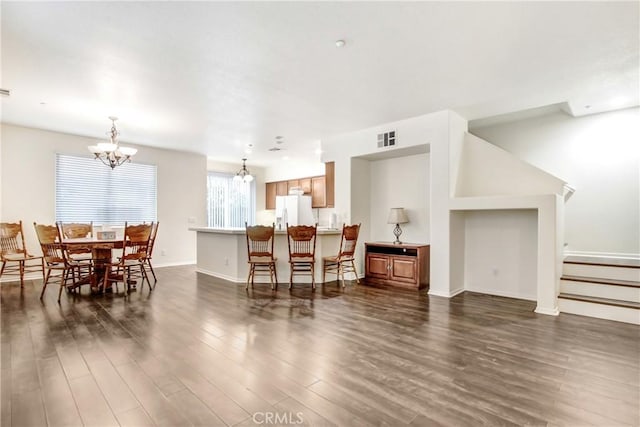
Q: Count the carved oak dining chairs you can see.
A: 8